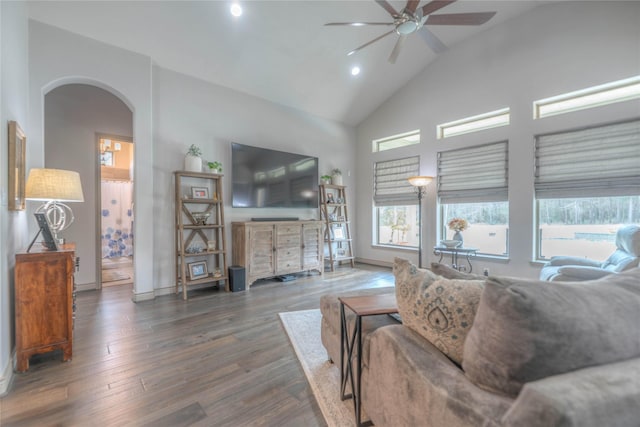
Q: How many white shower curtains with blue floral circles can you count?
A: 1